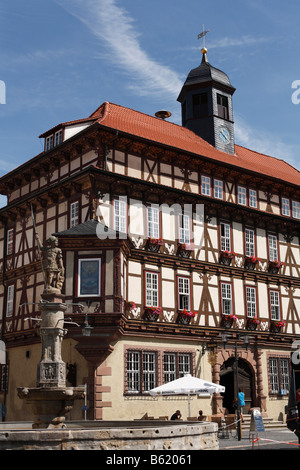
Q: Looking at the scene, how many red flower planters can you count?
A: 11